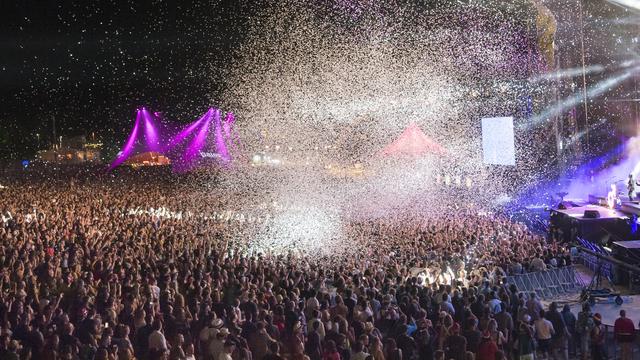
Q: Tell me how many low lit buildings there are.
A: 1